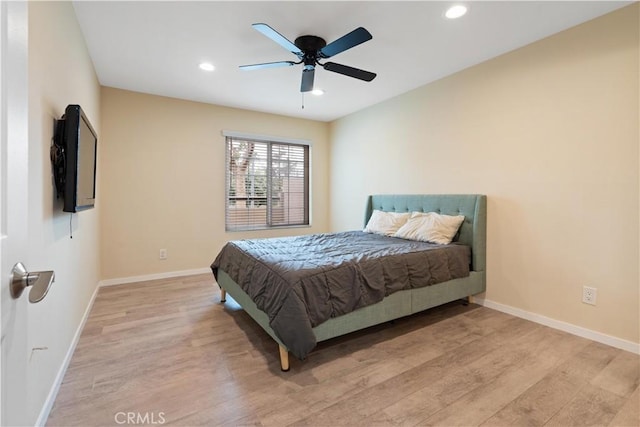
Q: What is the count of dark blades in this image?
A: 3